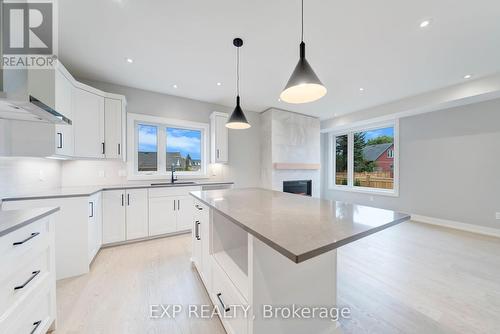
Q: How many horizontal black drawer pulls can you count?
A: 5